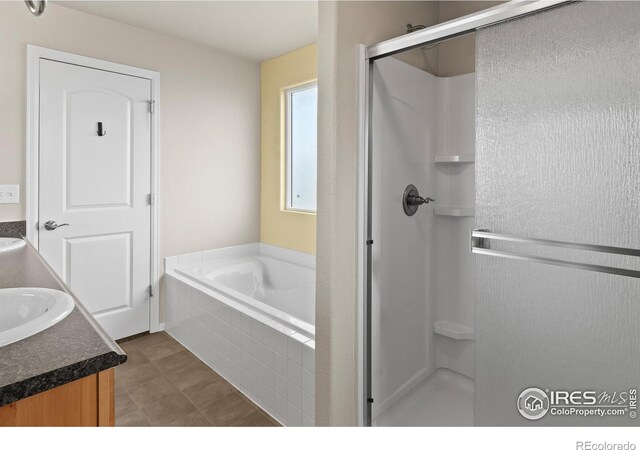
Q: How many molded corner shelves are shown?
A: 3